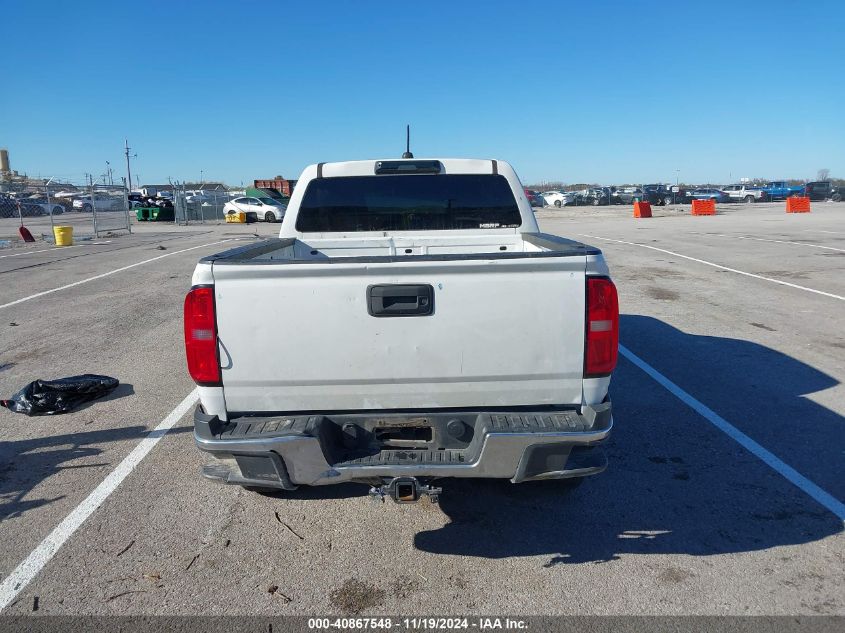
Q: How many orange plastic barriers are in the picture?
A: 3